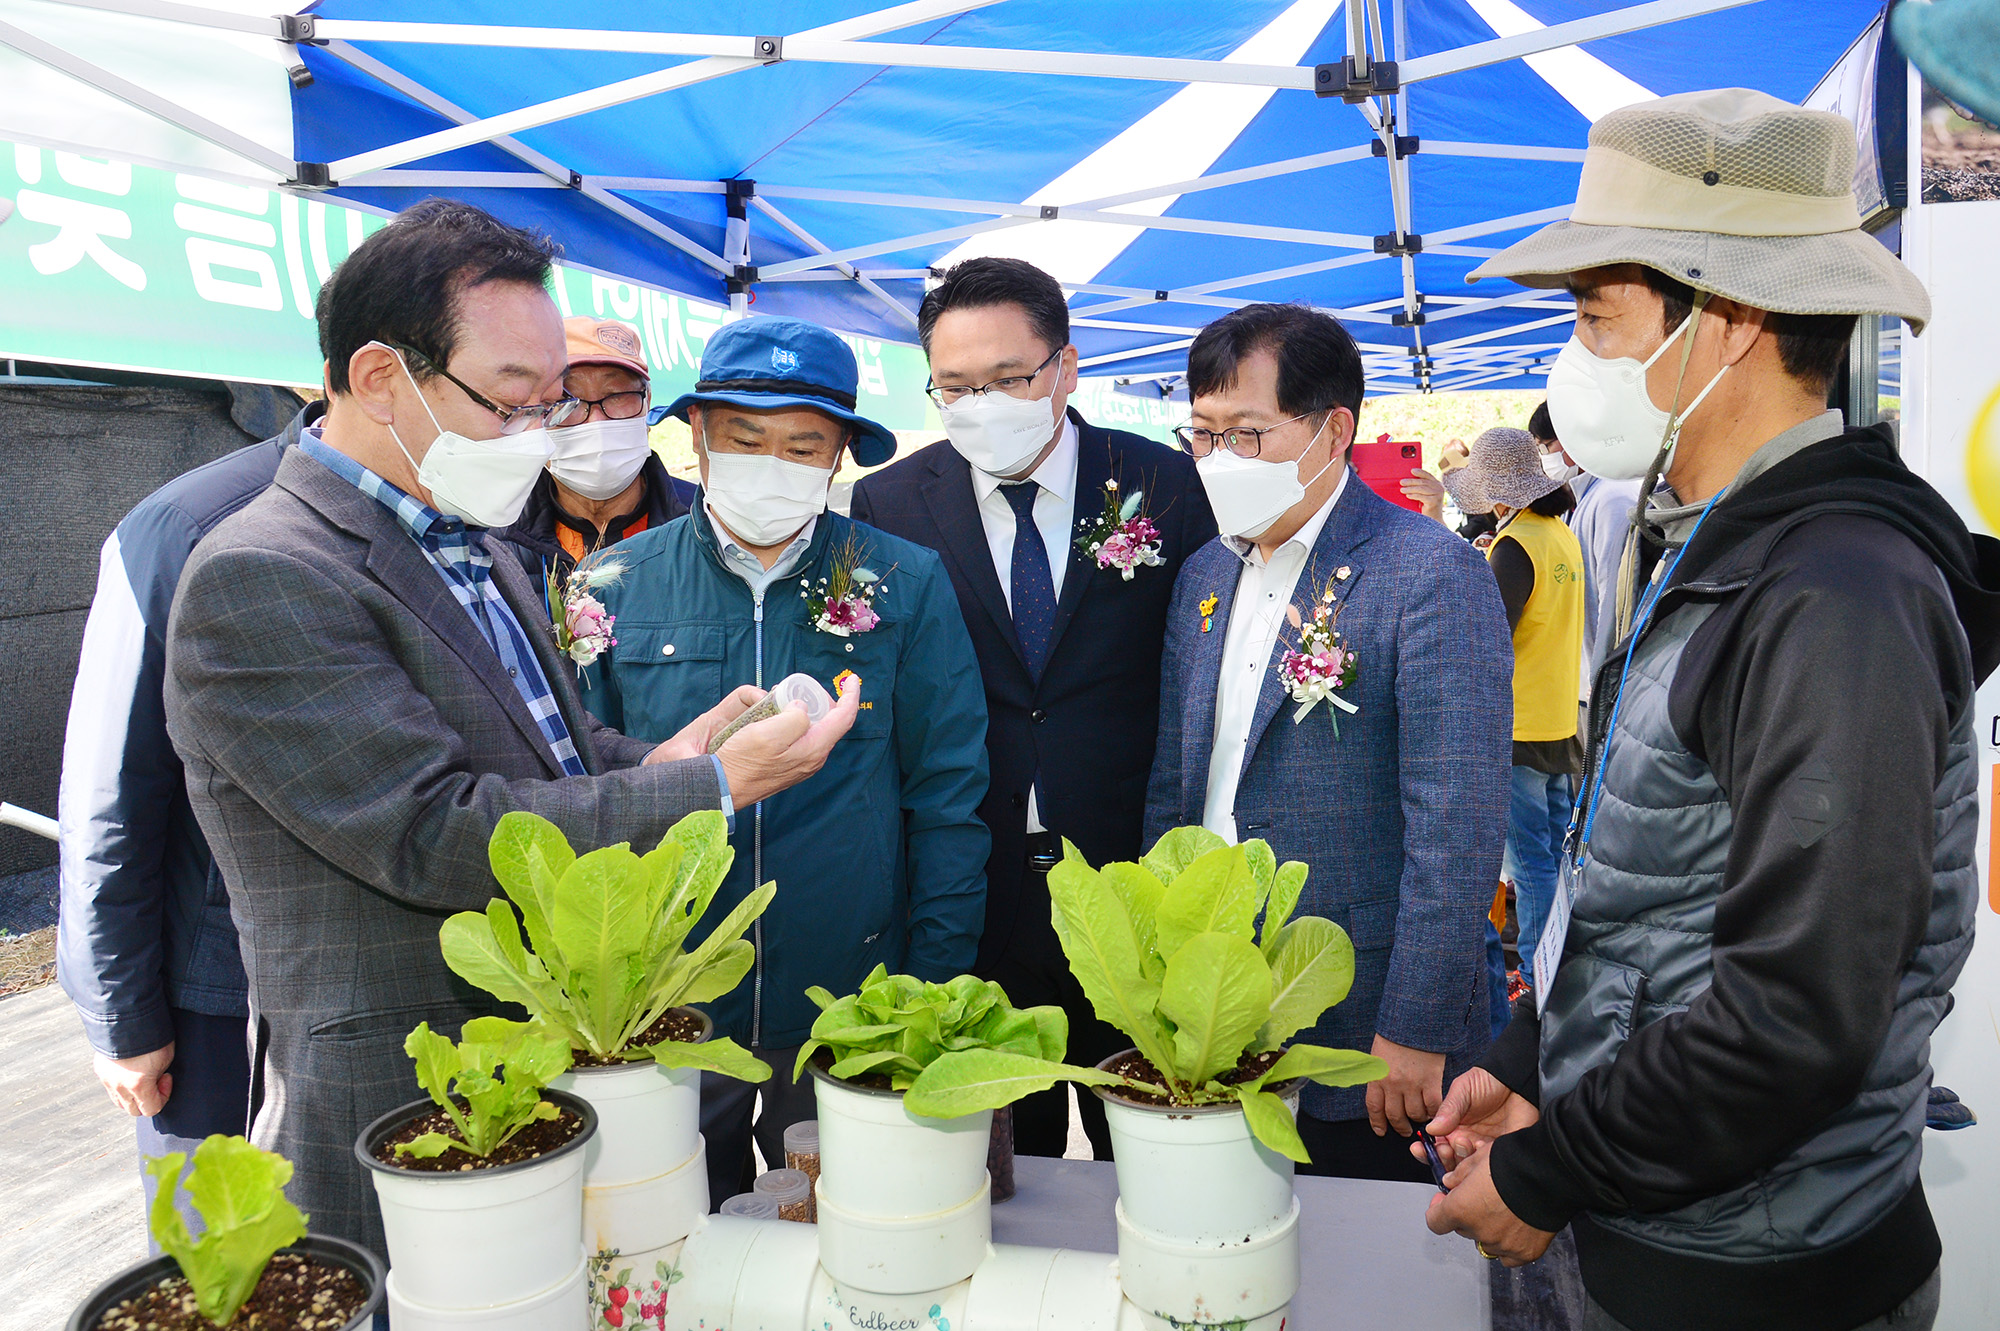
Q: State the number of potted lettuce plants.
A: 5